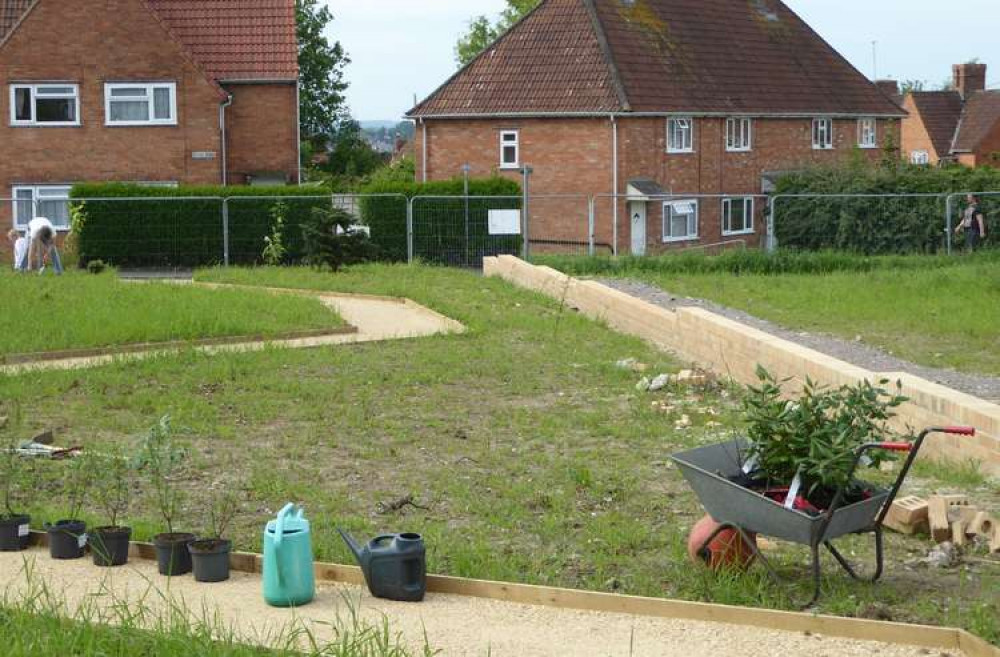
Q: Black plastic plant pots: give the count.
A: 5